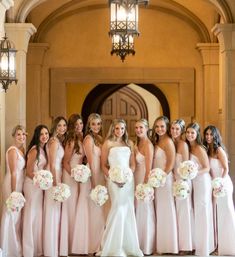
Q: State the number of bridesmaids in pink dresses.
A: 10